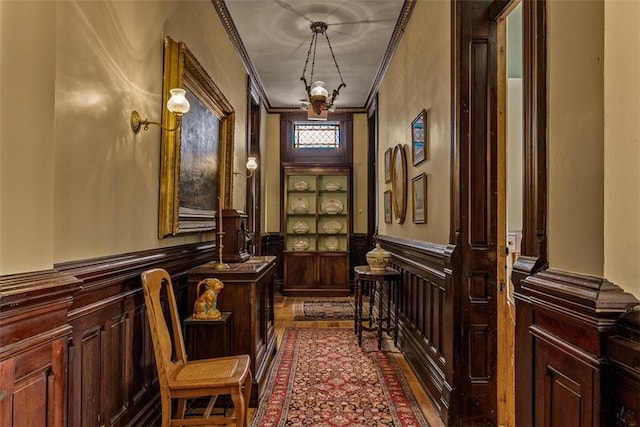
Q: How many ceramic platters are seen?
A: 8